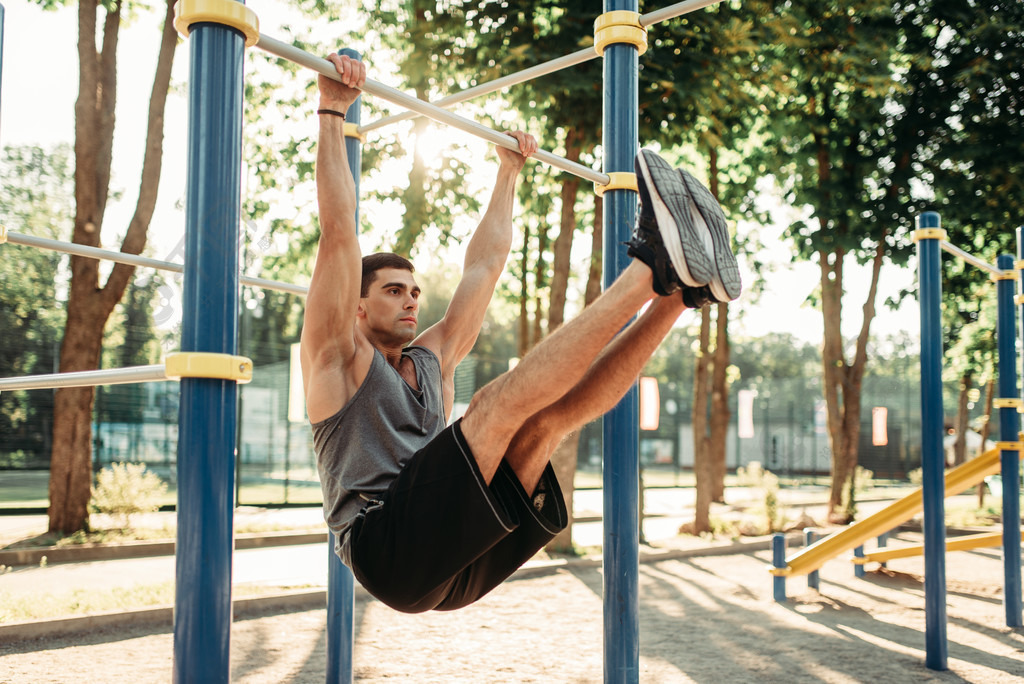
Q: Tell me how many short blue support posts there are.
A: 4